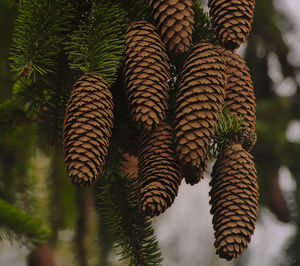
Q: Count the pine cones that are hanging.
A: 8